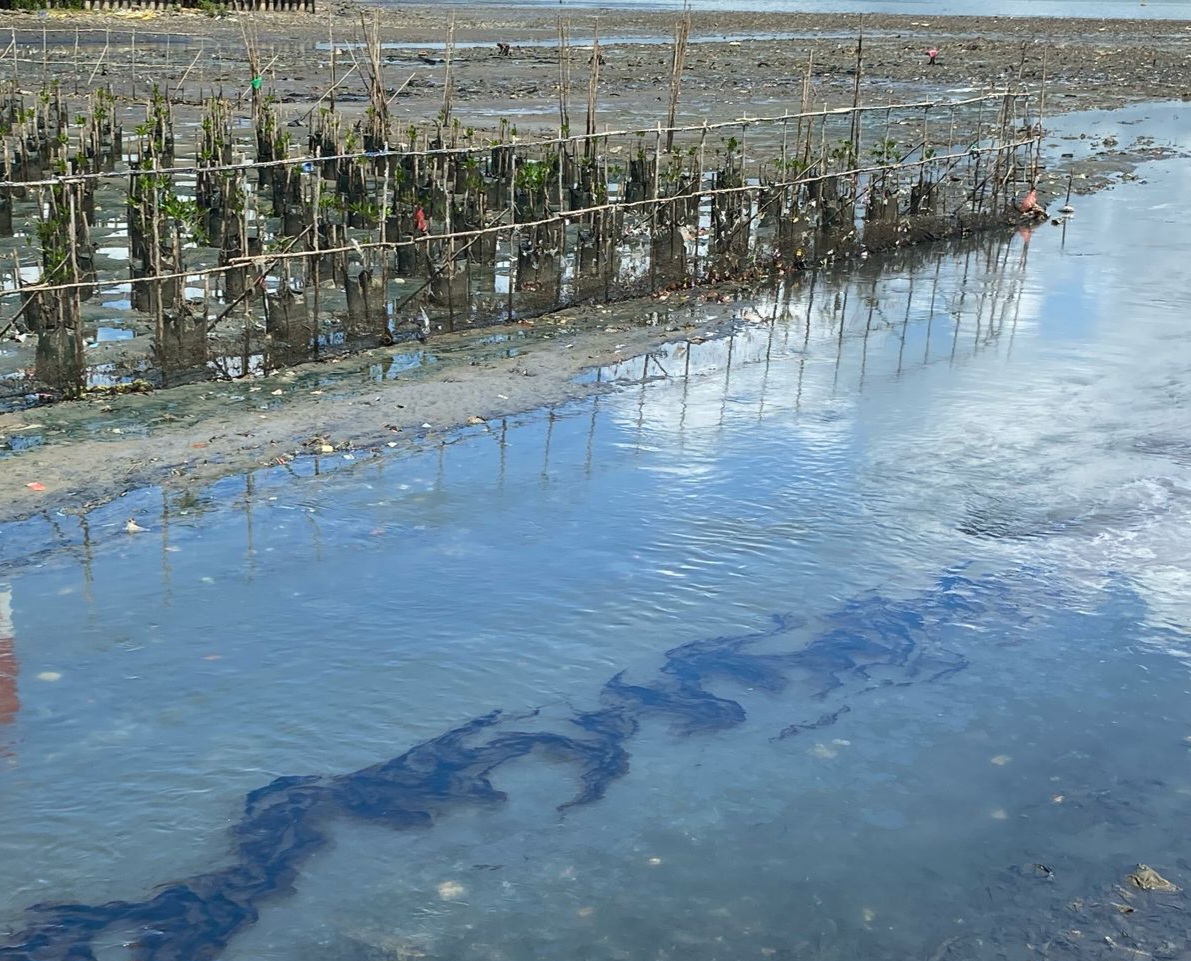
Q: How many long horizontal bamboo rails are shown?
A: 2